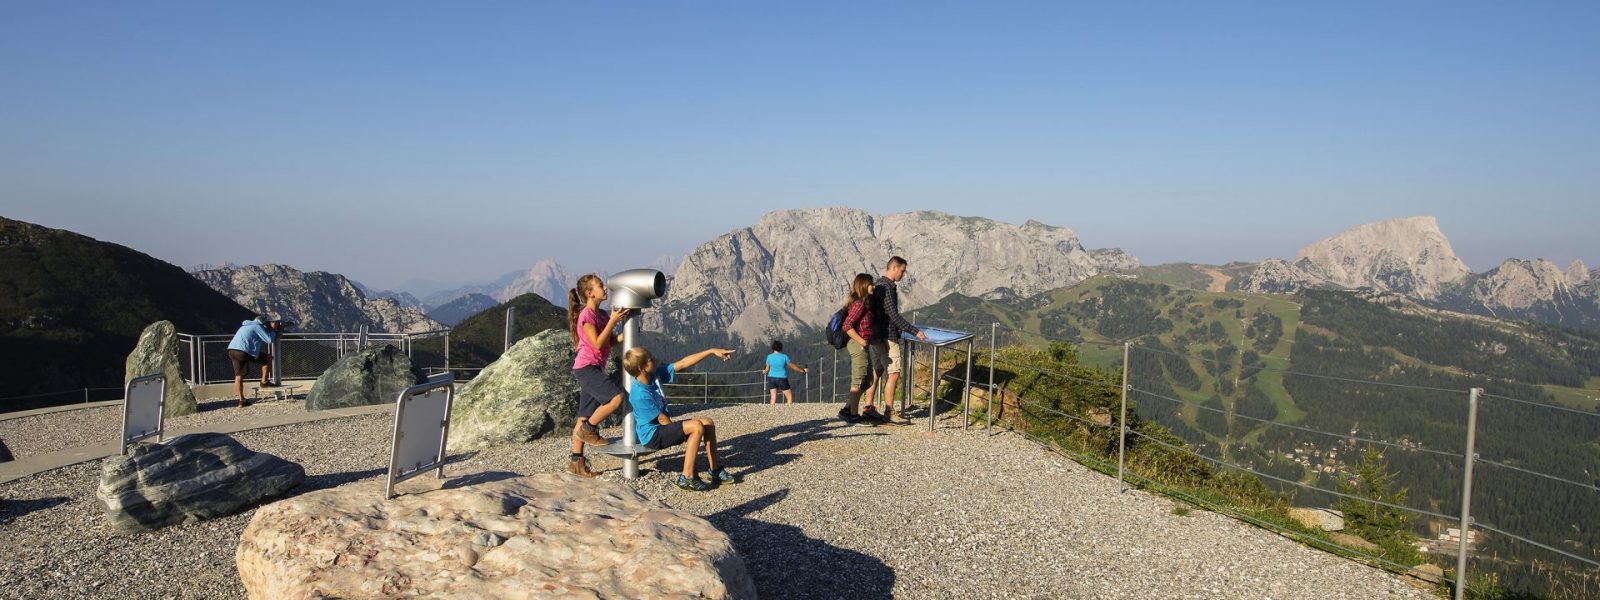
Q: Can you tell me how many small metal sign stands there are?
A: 2